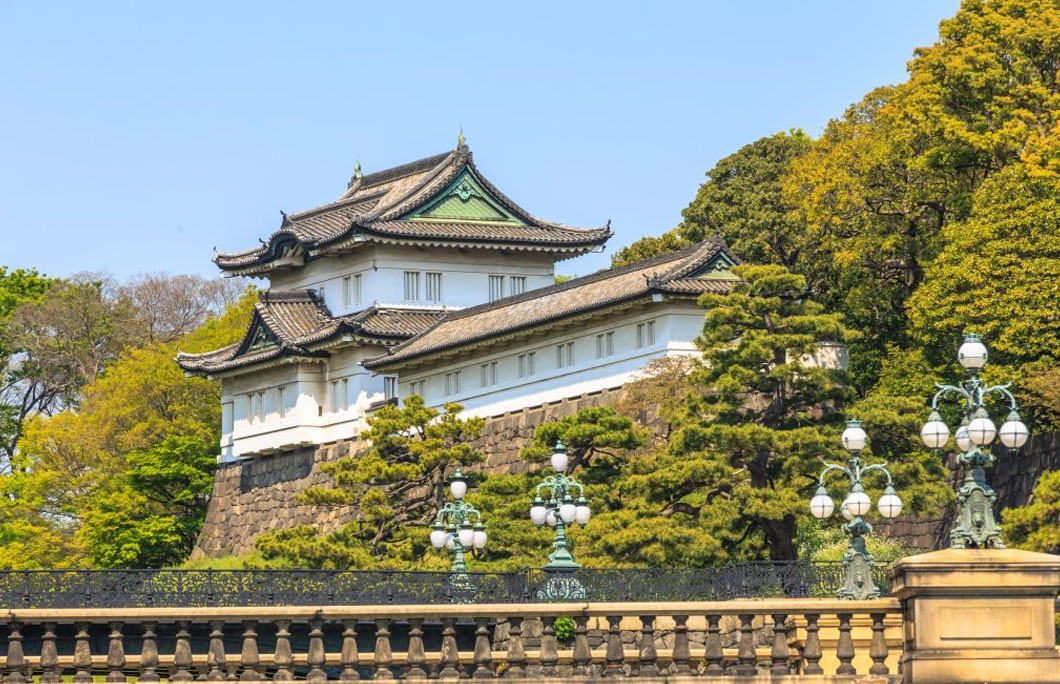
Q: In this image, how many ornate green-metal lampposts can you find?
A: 4